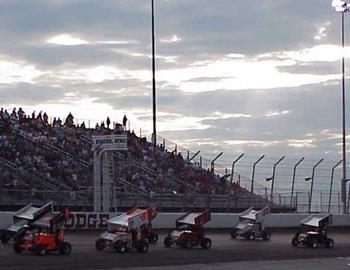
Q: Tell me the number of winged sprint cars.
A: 7